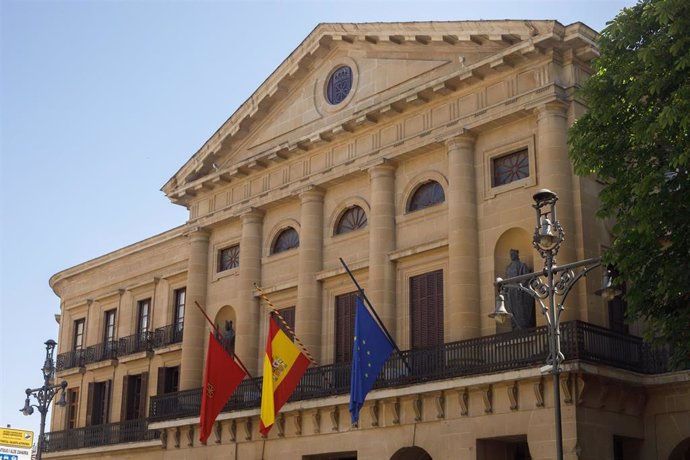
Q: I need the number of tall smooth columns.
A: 6